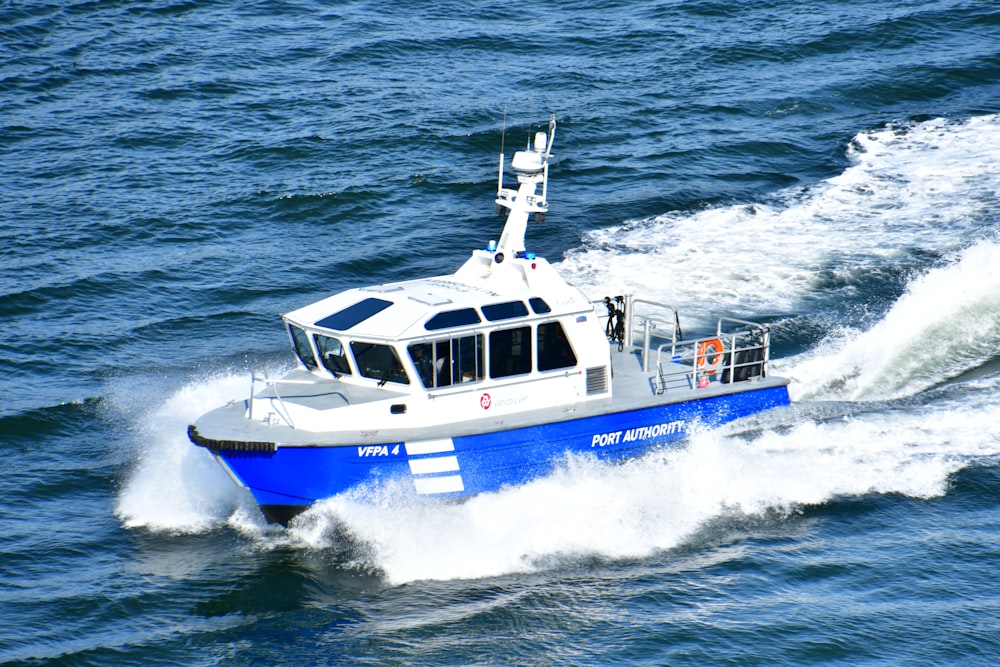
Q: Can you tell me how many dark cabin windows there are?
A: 10